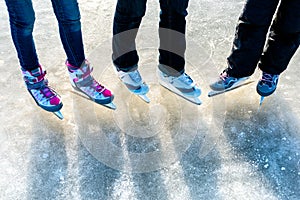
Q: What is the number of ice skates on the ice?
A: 6